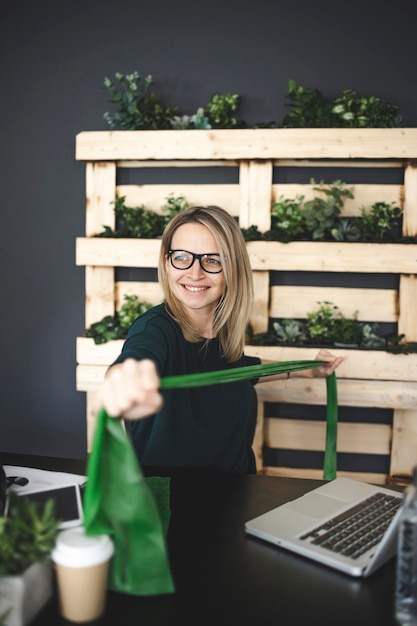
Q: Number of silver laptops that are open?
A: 1